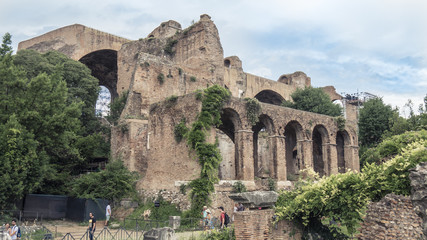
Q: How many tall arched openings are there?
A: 5